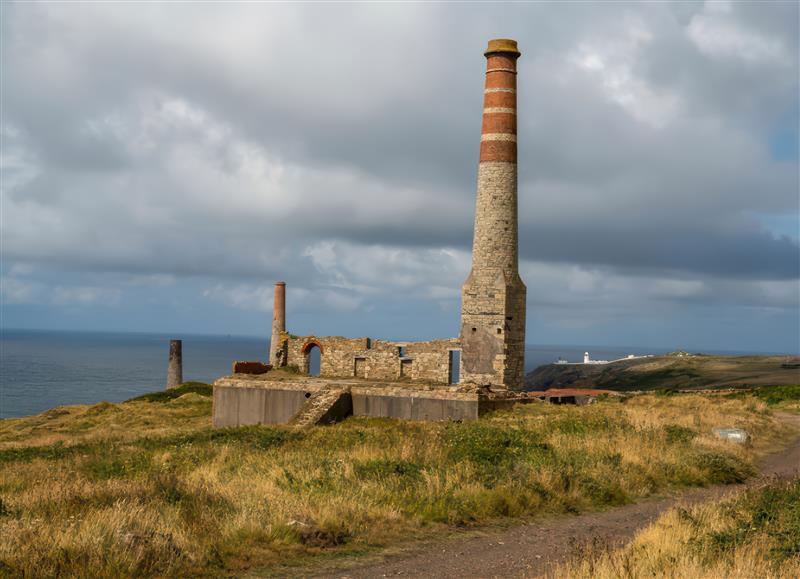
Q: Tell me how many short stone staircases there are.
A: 1